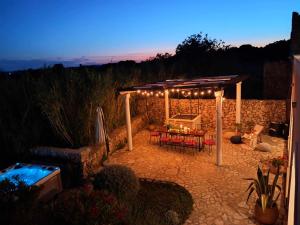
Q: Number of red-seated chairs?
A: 5